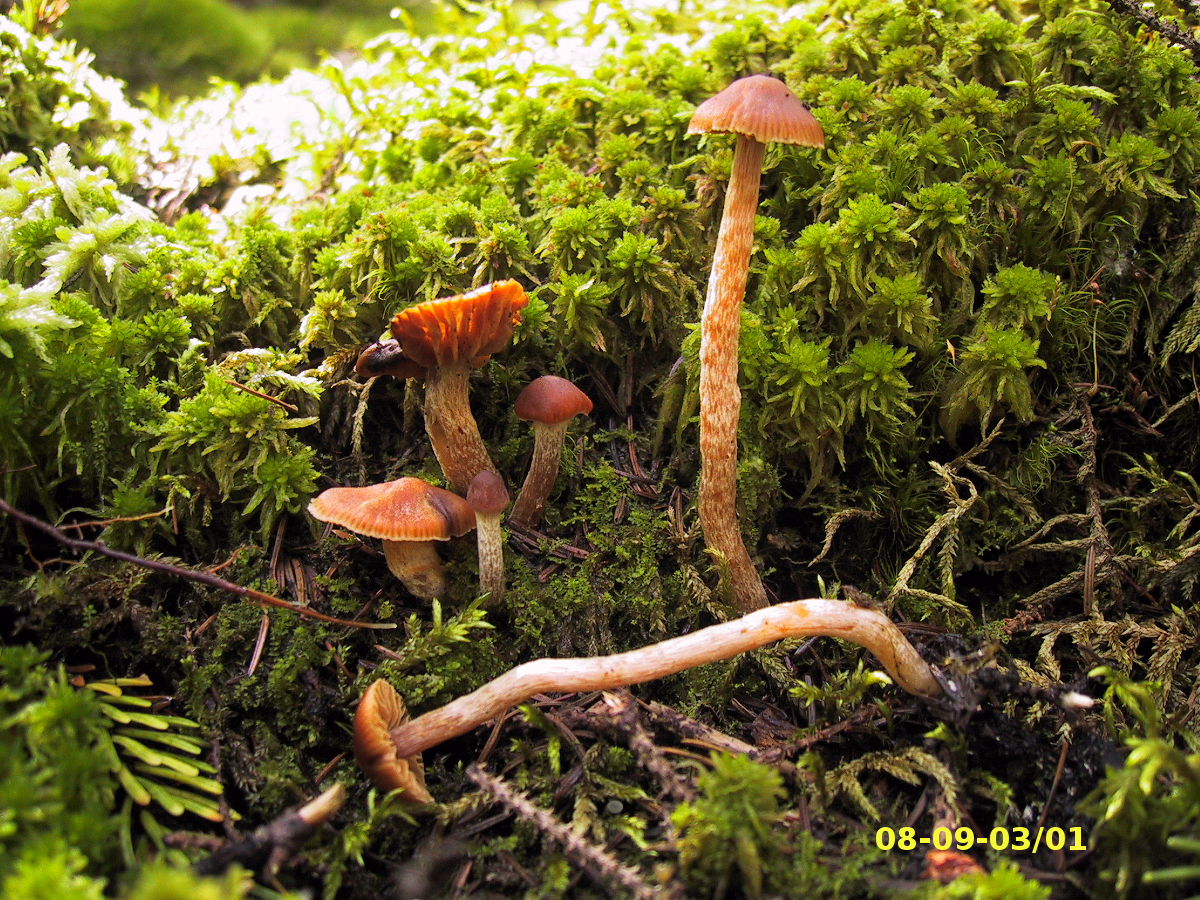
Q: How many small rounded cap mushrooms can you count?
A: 2